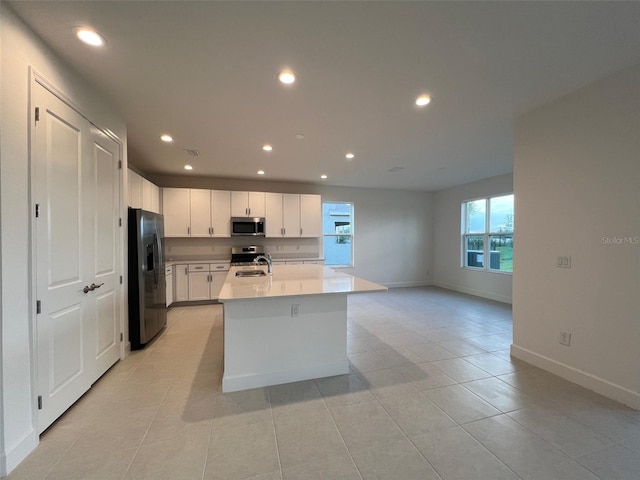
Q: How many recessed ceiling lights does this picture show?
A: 9